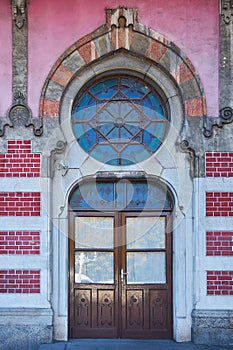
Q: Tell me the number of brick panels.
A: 8